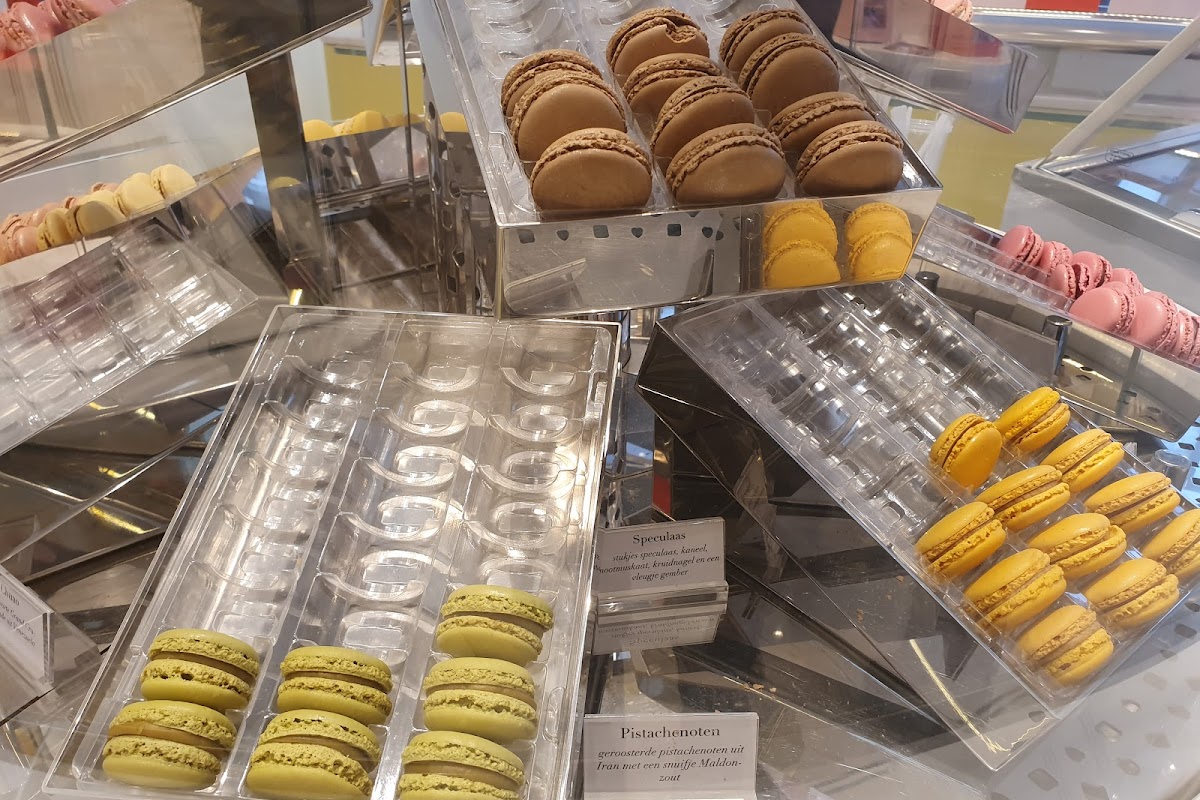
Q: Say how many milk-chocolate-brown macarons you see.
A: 11